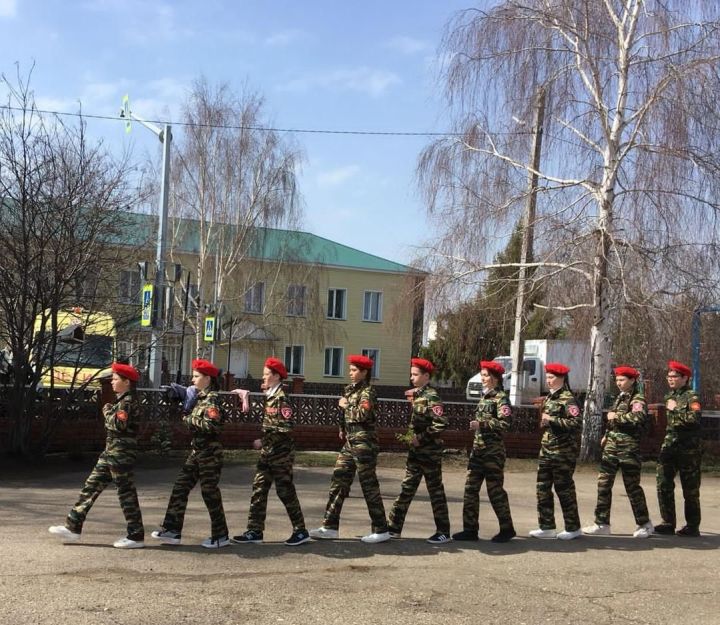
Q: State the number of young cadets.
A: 9